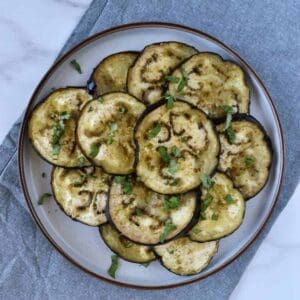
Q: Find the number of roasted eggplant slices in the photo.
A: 12